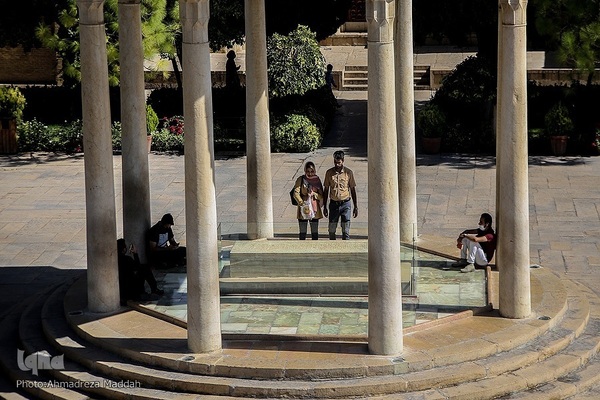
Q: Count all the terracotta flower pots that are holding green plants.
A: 3